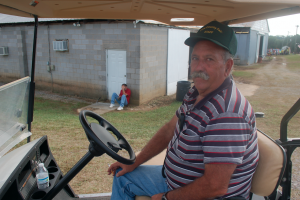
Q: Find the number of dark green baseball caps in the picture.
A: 1